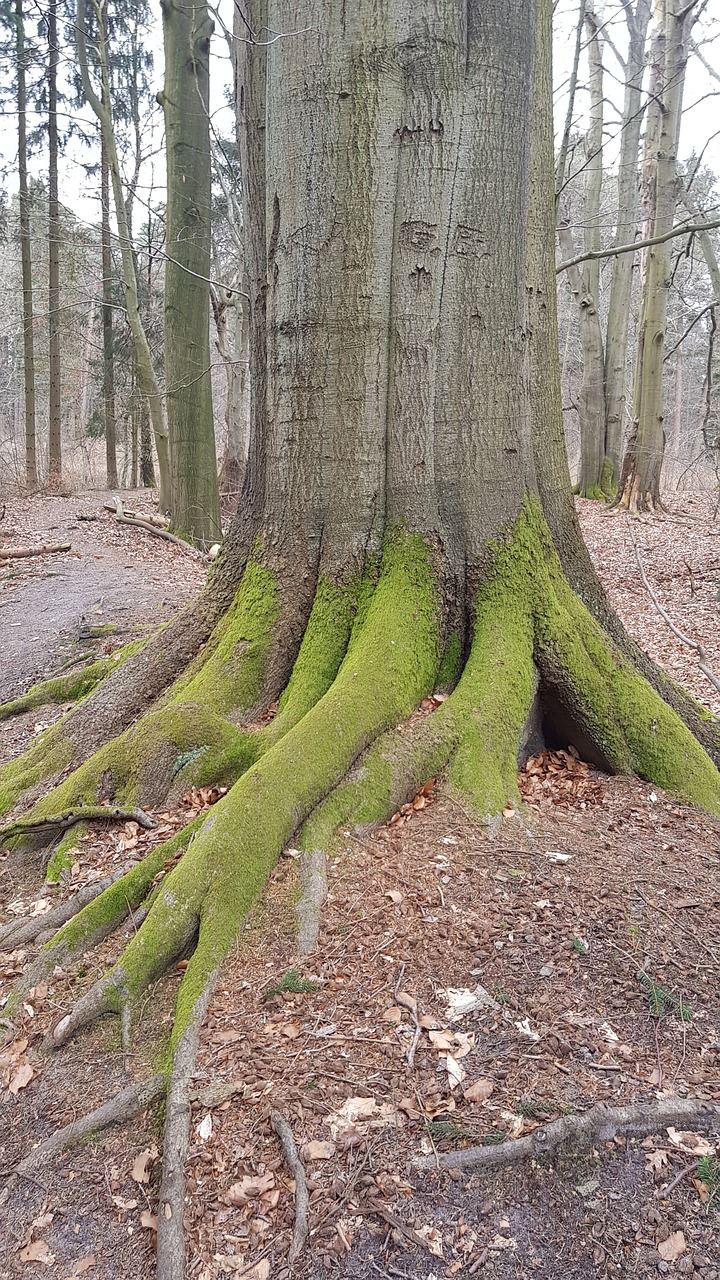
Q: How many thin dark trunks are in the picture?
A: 3